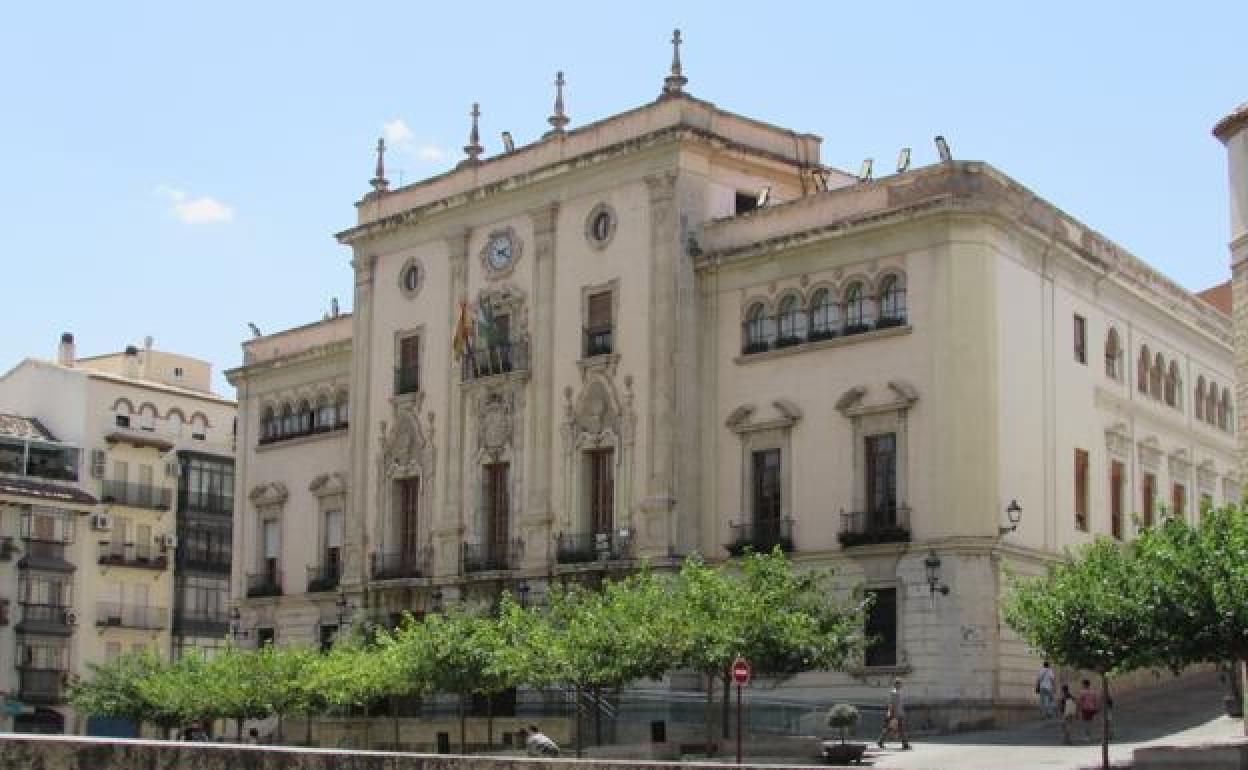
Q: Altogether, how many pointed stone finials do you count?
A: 4